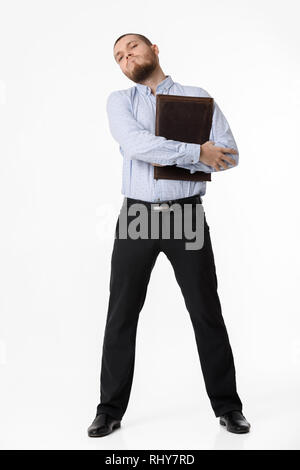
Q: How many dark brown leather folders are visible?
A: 1